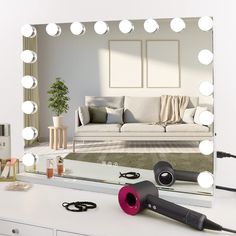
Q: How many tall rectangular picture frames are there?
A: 2